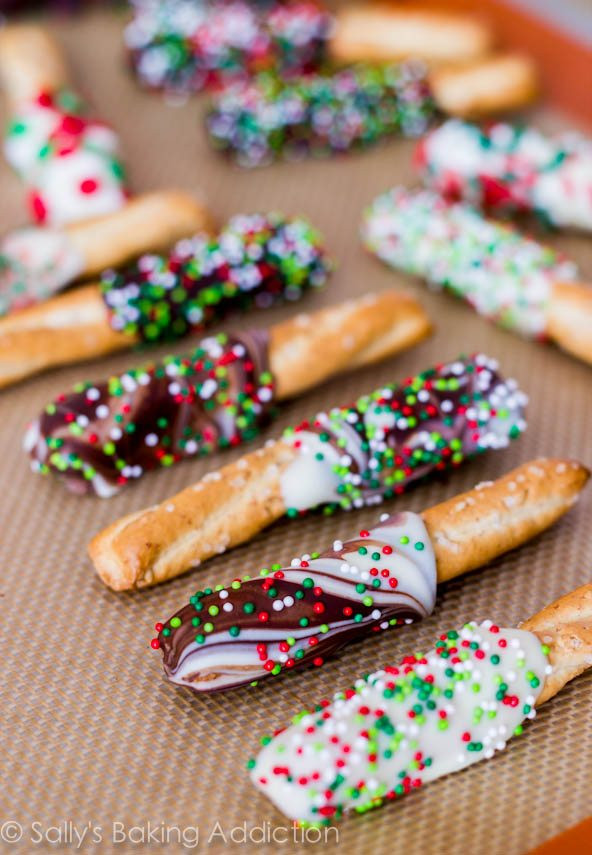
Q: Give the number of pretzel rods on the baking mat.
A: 11